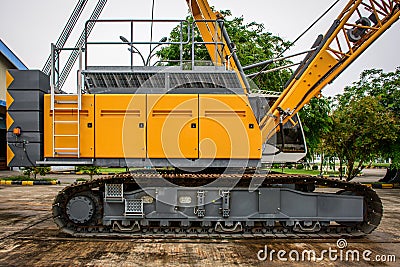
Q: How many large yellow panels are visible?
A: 4